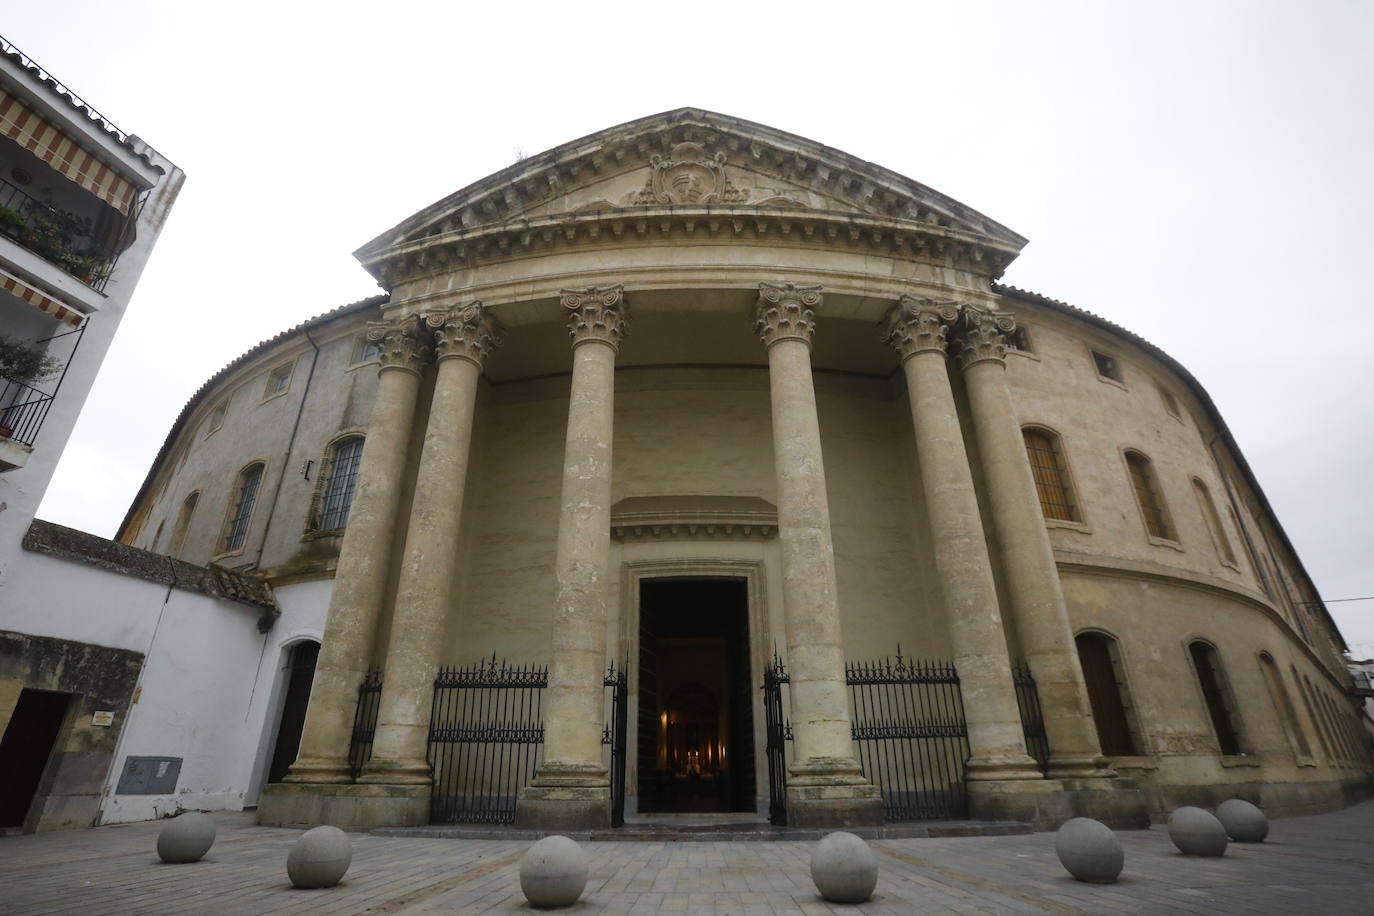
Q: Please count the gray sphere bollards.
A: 7